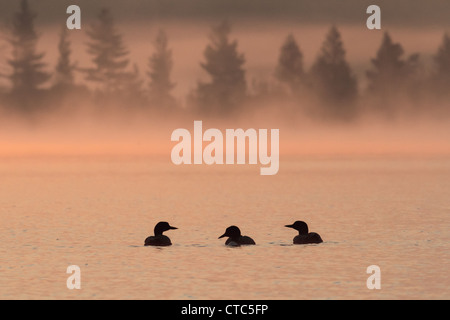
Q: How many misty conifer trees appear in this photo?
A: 9